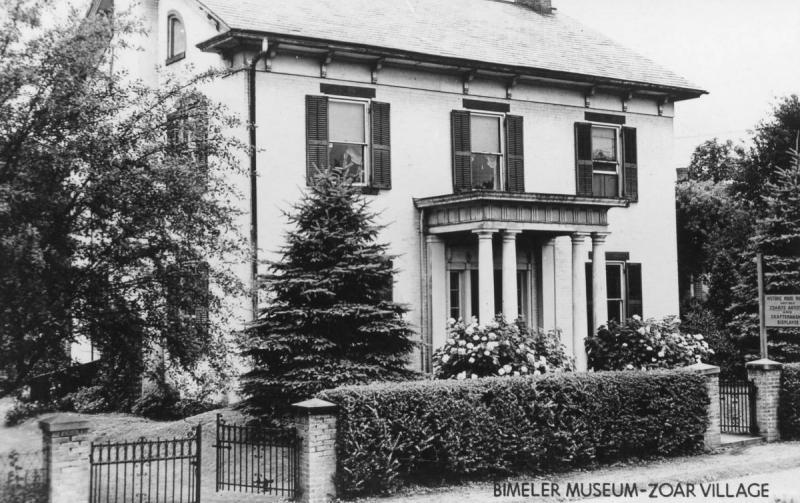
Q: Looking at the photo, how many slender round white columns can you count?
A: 4